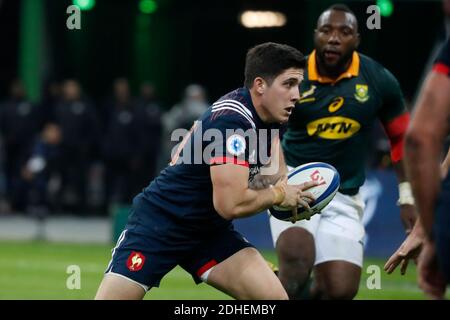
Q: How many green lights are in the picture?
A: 3